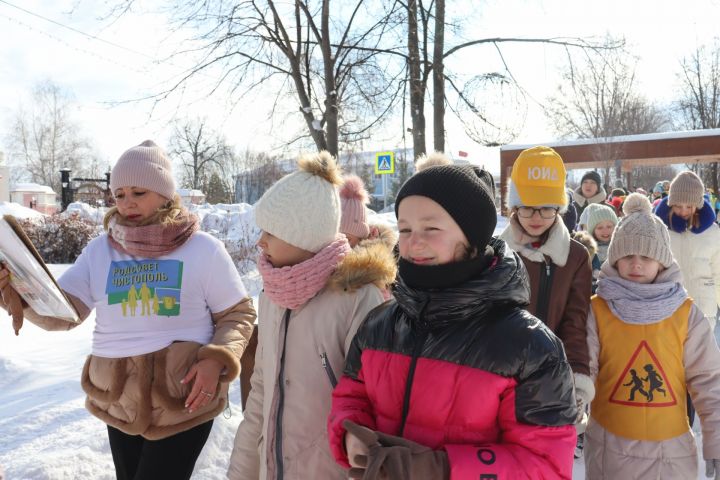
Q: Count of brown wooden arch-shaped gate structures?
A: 1